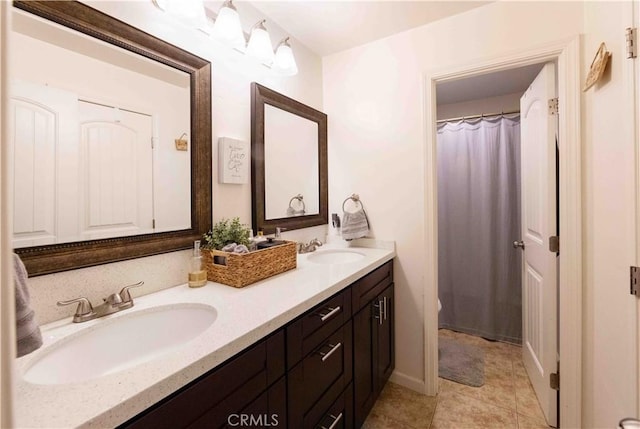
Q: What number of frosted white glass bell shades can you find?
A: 4